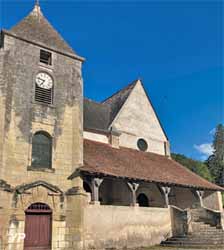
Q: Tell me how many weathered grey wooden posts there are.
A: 4